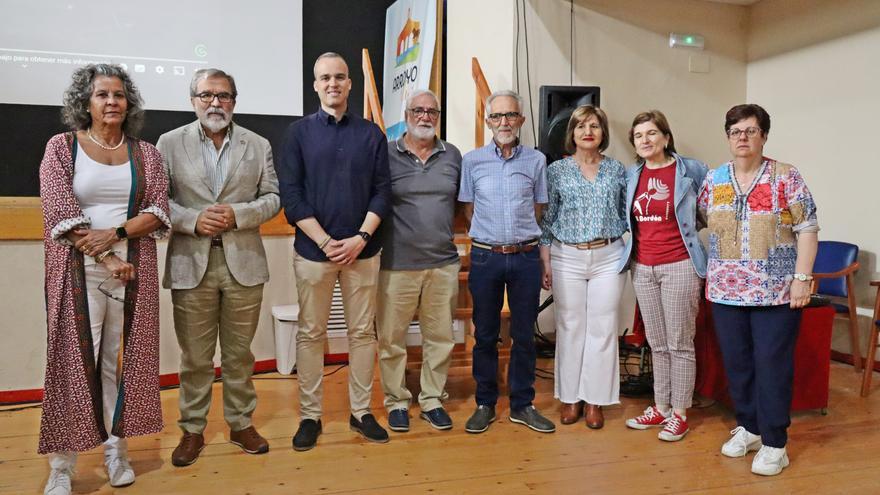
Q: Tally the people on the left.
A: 4